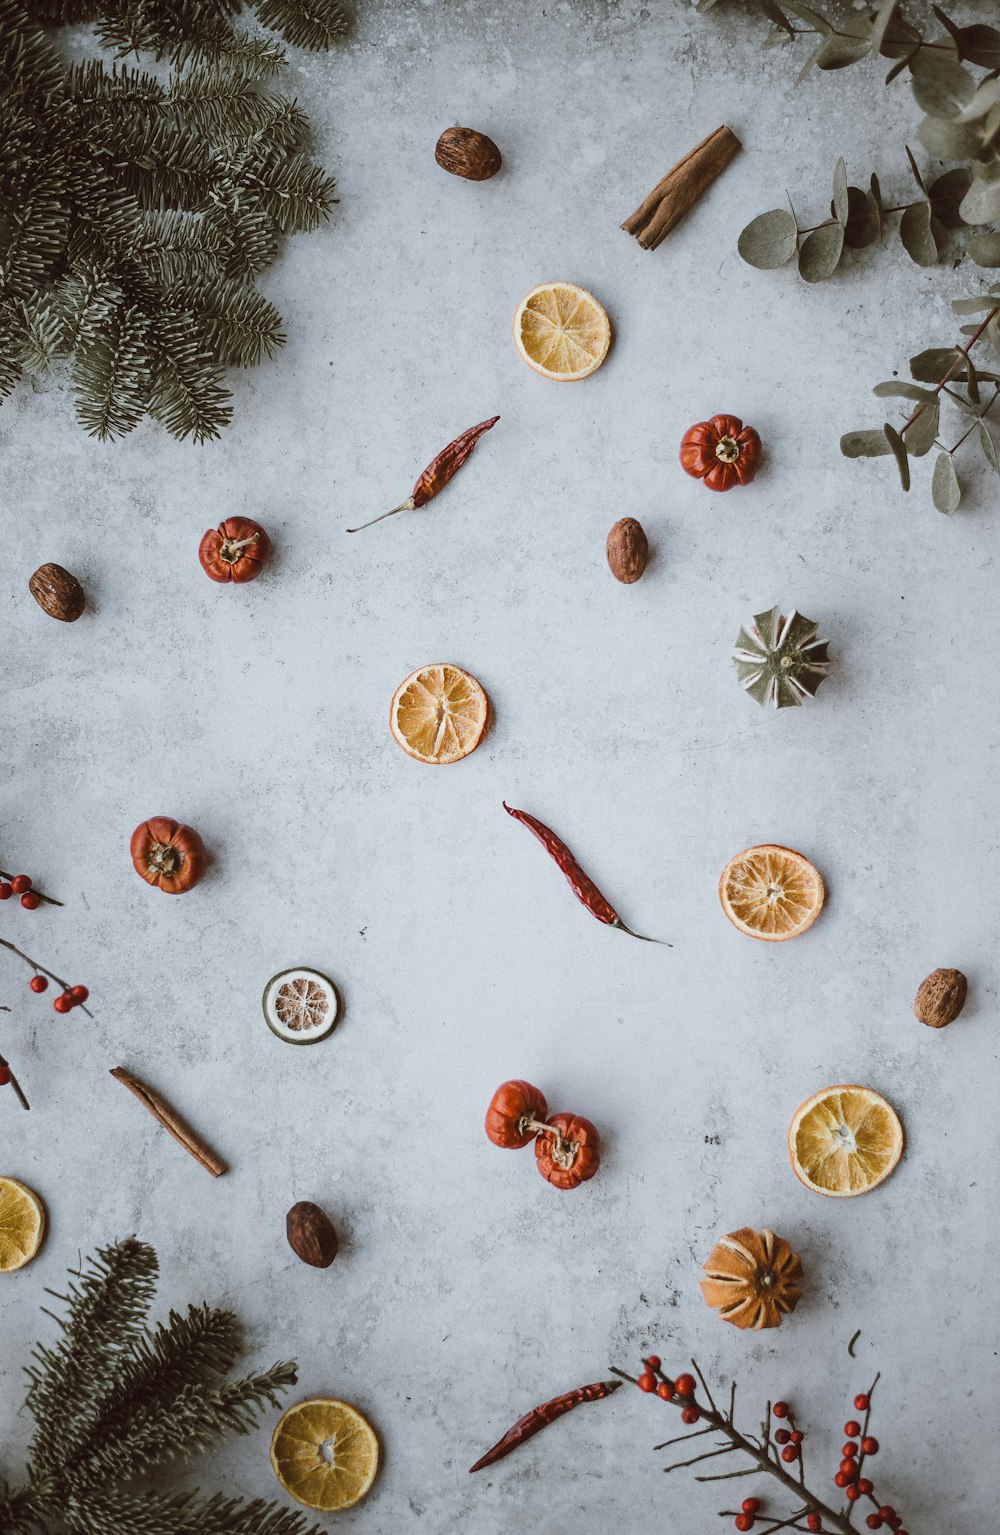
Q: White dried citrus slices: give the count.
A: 1